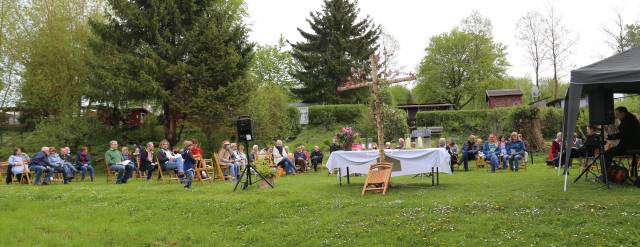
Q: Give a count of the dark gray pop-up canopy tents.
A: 1